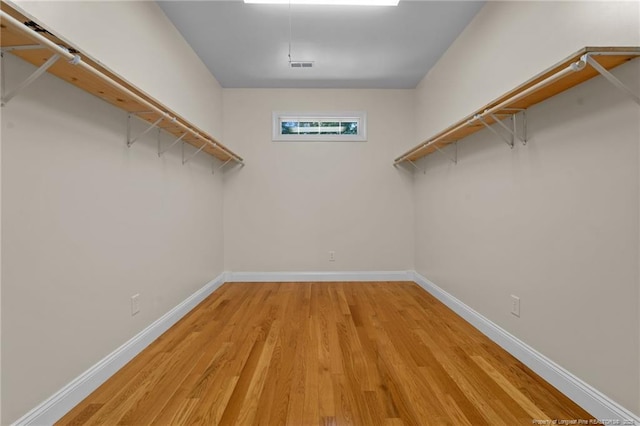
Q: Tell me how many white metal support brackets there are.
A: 10